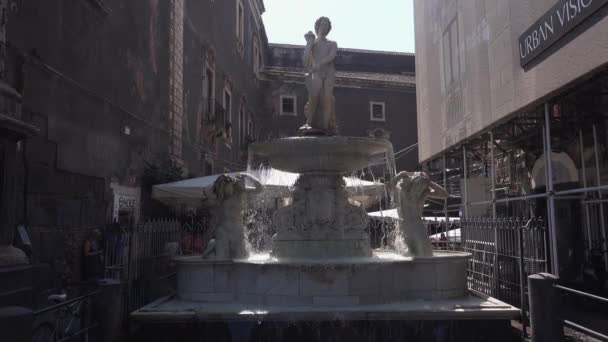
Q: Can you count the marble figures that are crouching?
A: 2